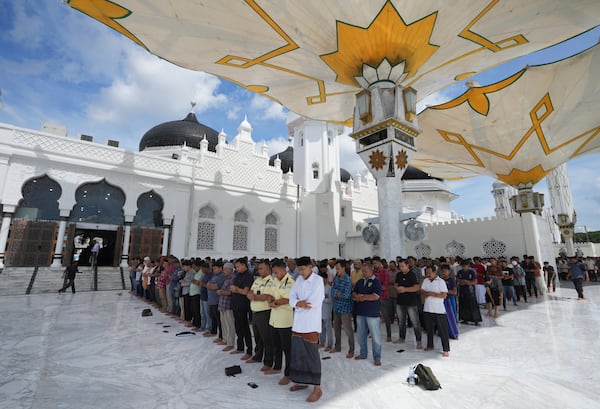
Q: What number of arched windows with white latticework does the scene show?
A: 3